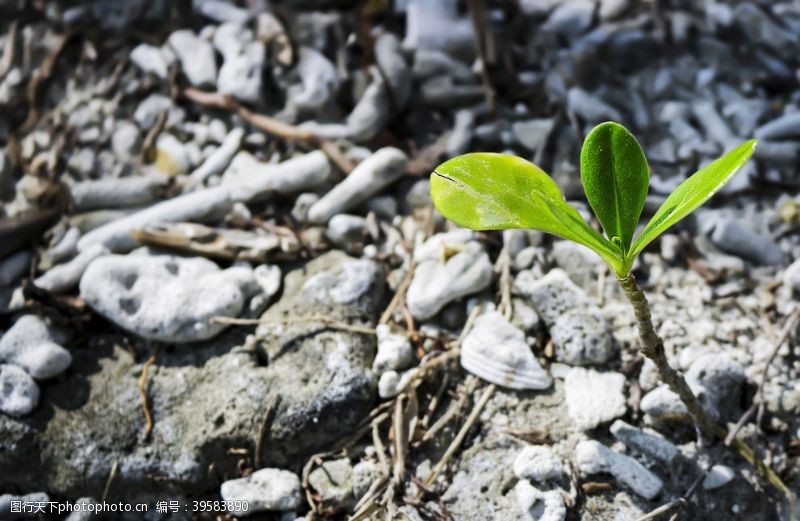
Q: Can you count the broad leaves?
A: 3